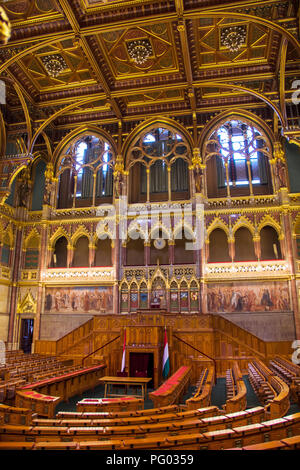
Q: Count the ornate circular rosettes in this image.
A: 3